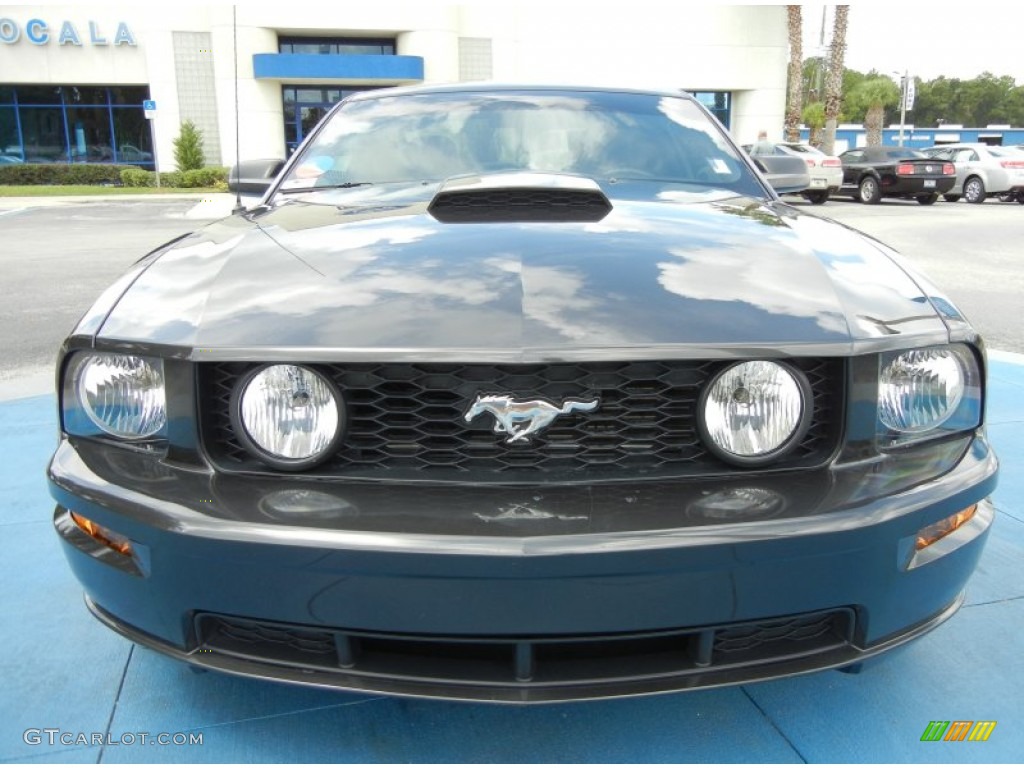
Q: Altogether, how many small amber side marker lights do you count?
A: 2